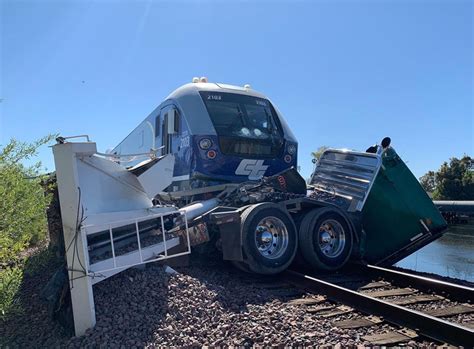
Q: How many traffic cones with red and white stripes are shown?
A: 0